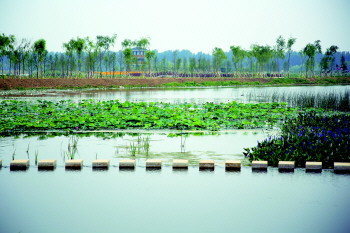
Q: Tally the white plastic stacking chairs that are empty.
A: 0